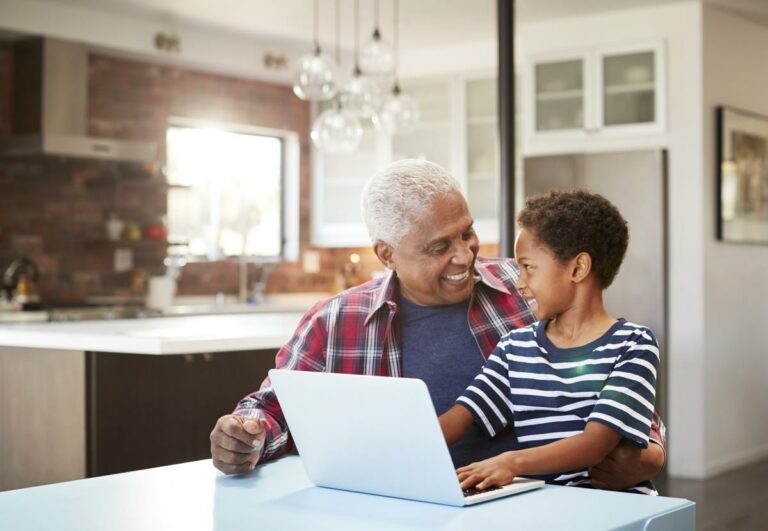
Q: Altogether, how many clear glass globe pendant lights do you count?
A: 5